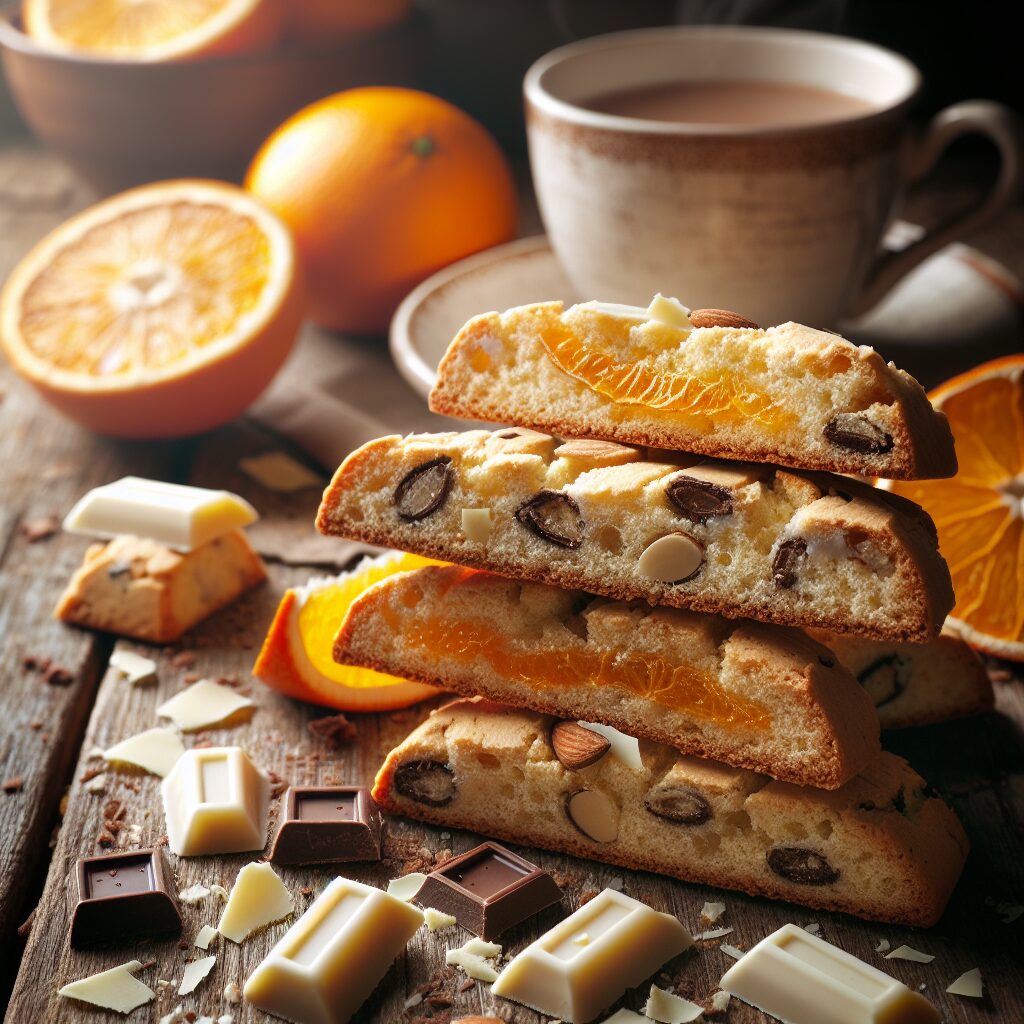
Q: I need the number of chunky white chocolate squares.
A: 5